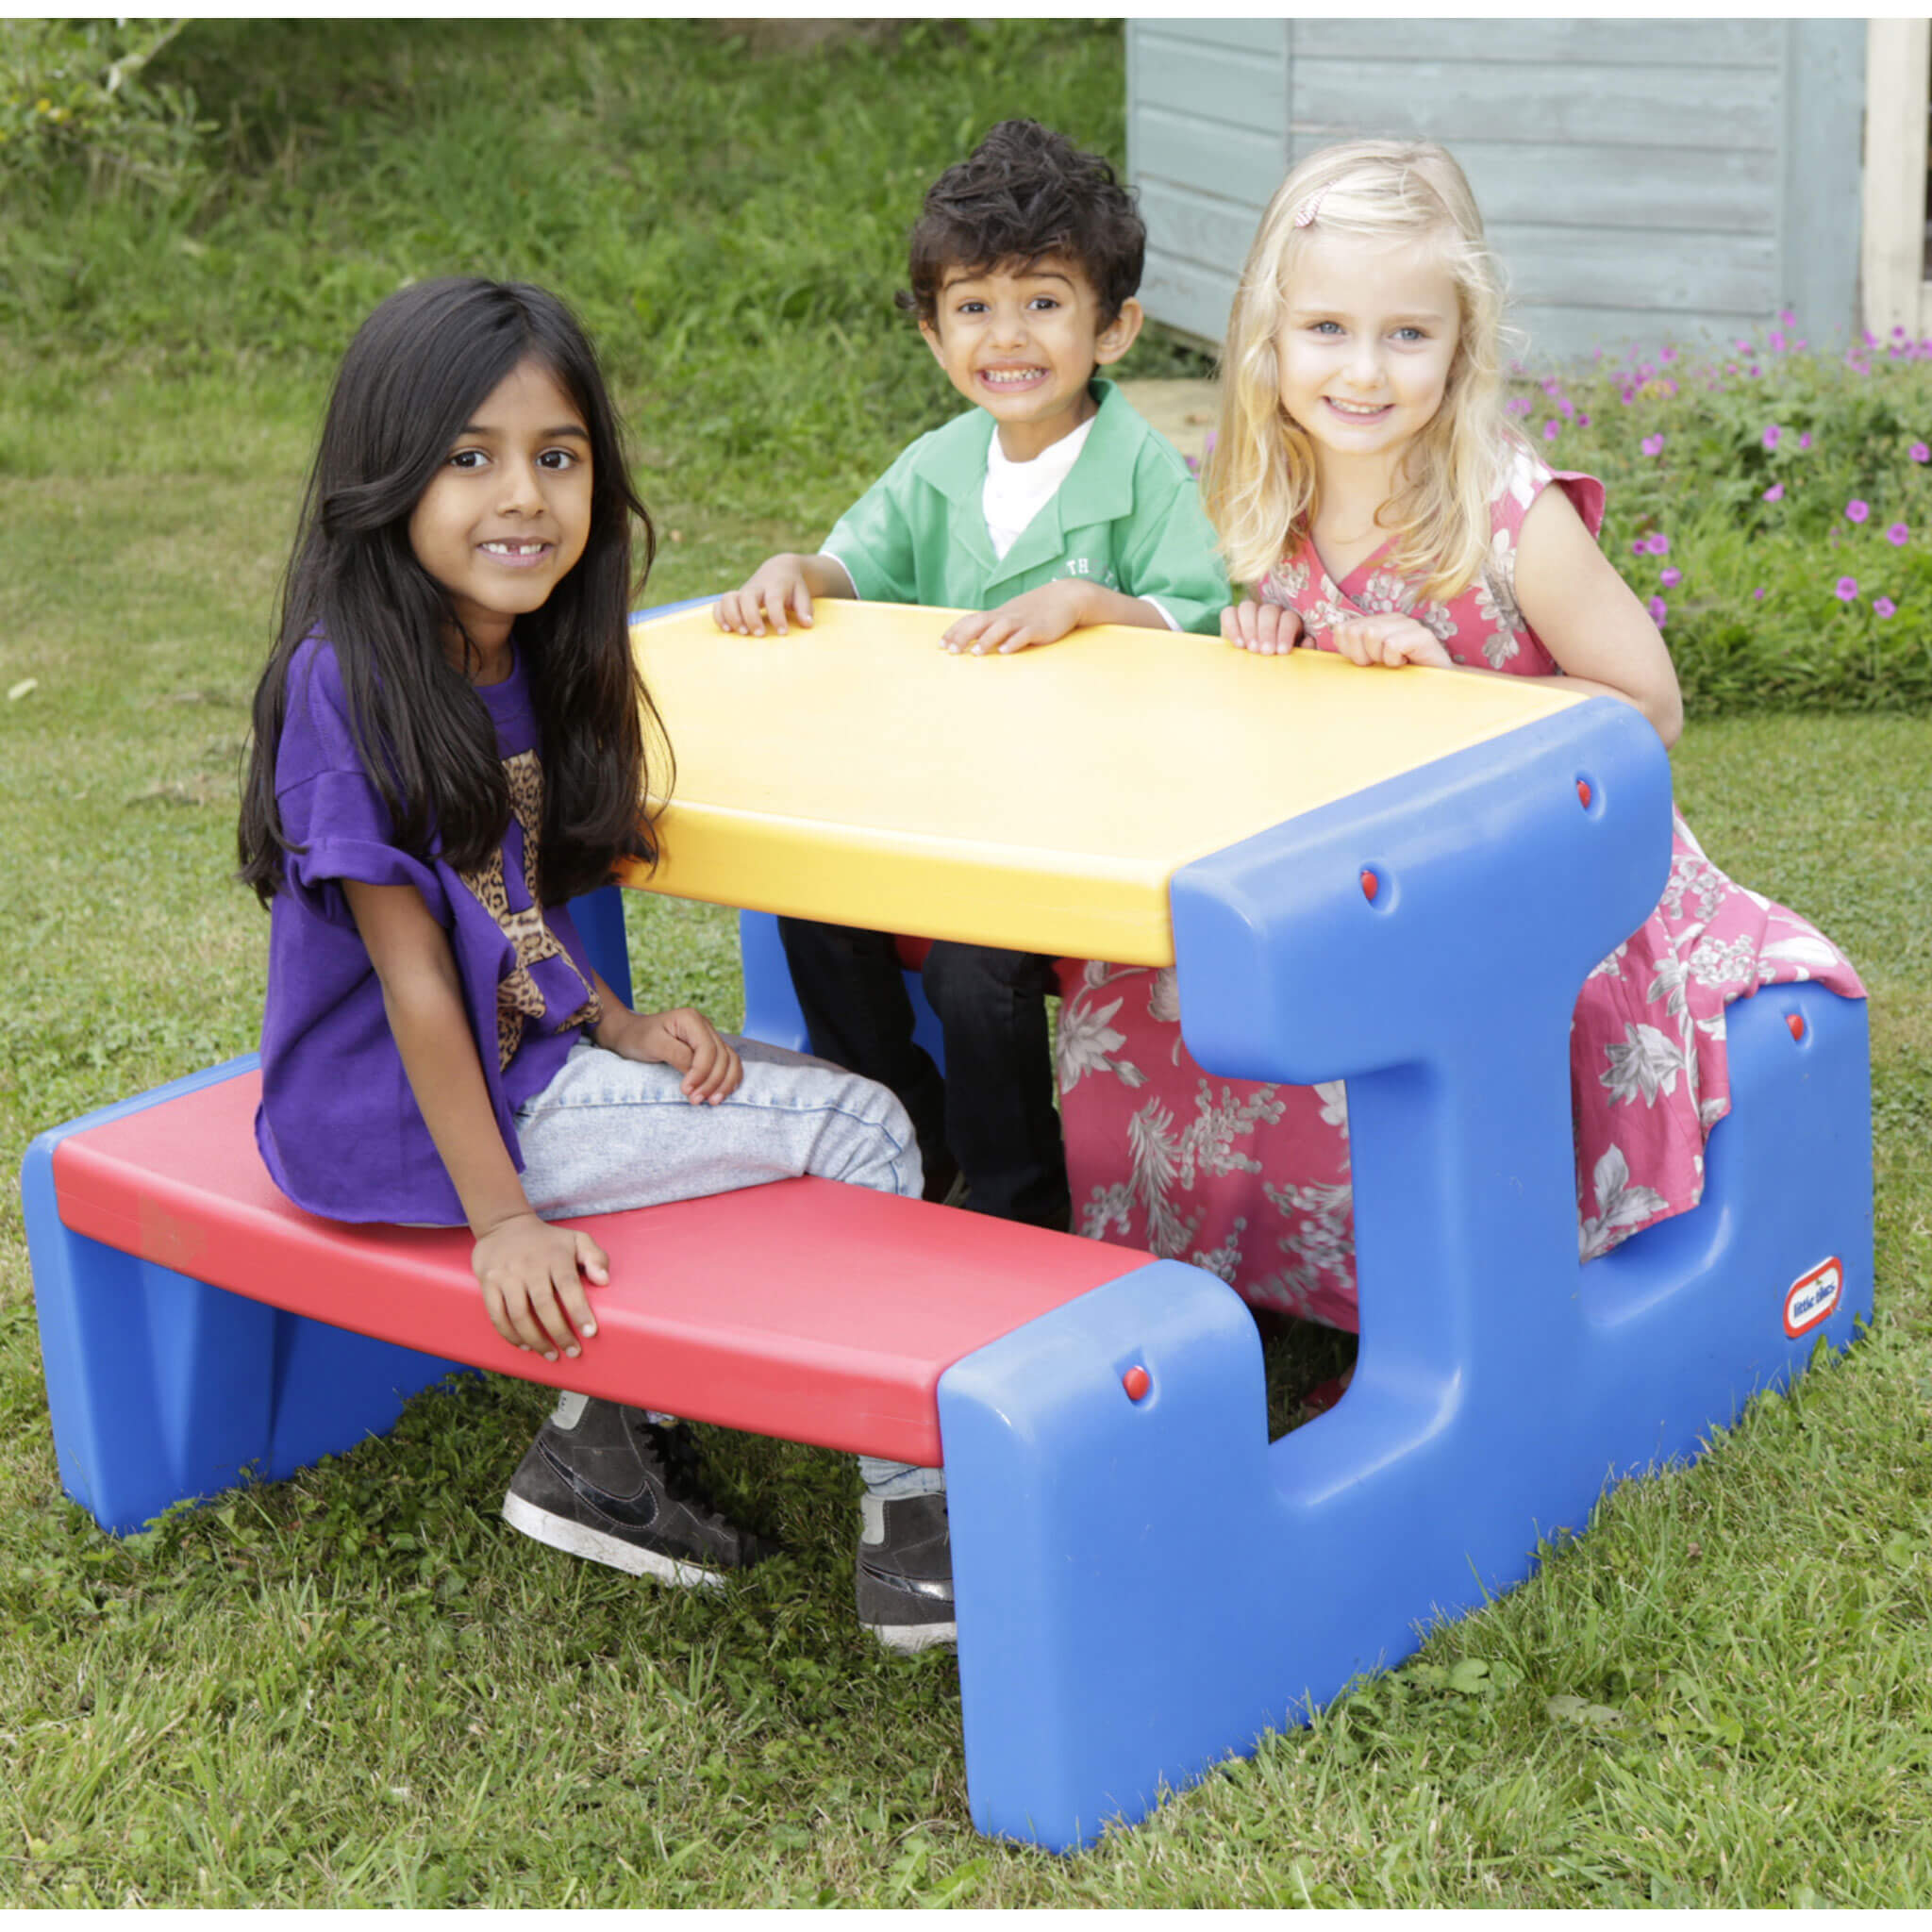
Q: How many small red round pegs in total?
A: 4